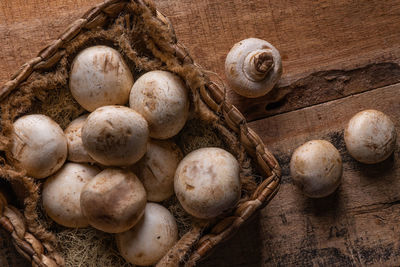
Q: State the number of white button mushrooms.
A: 13